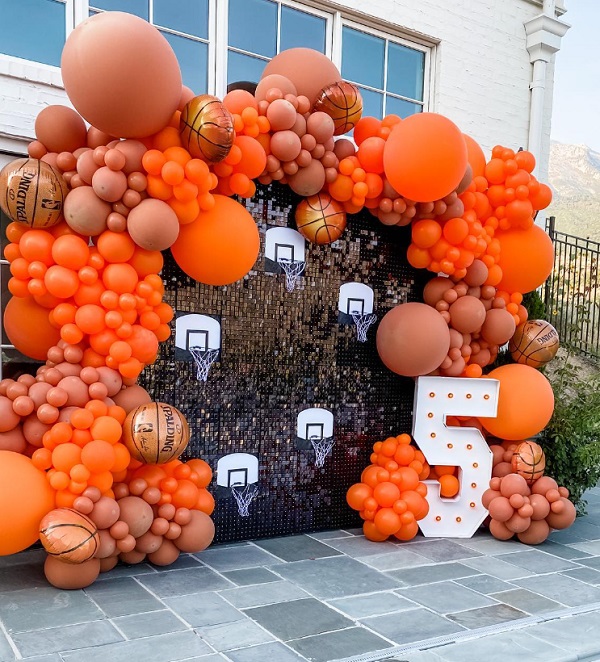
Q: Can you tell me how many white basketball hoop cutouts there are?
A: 5